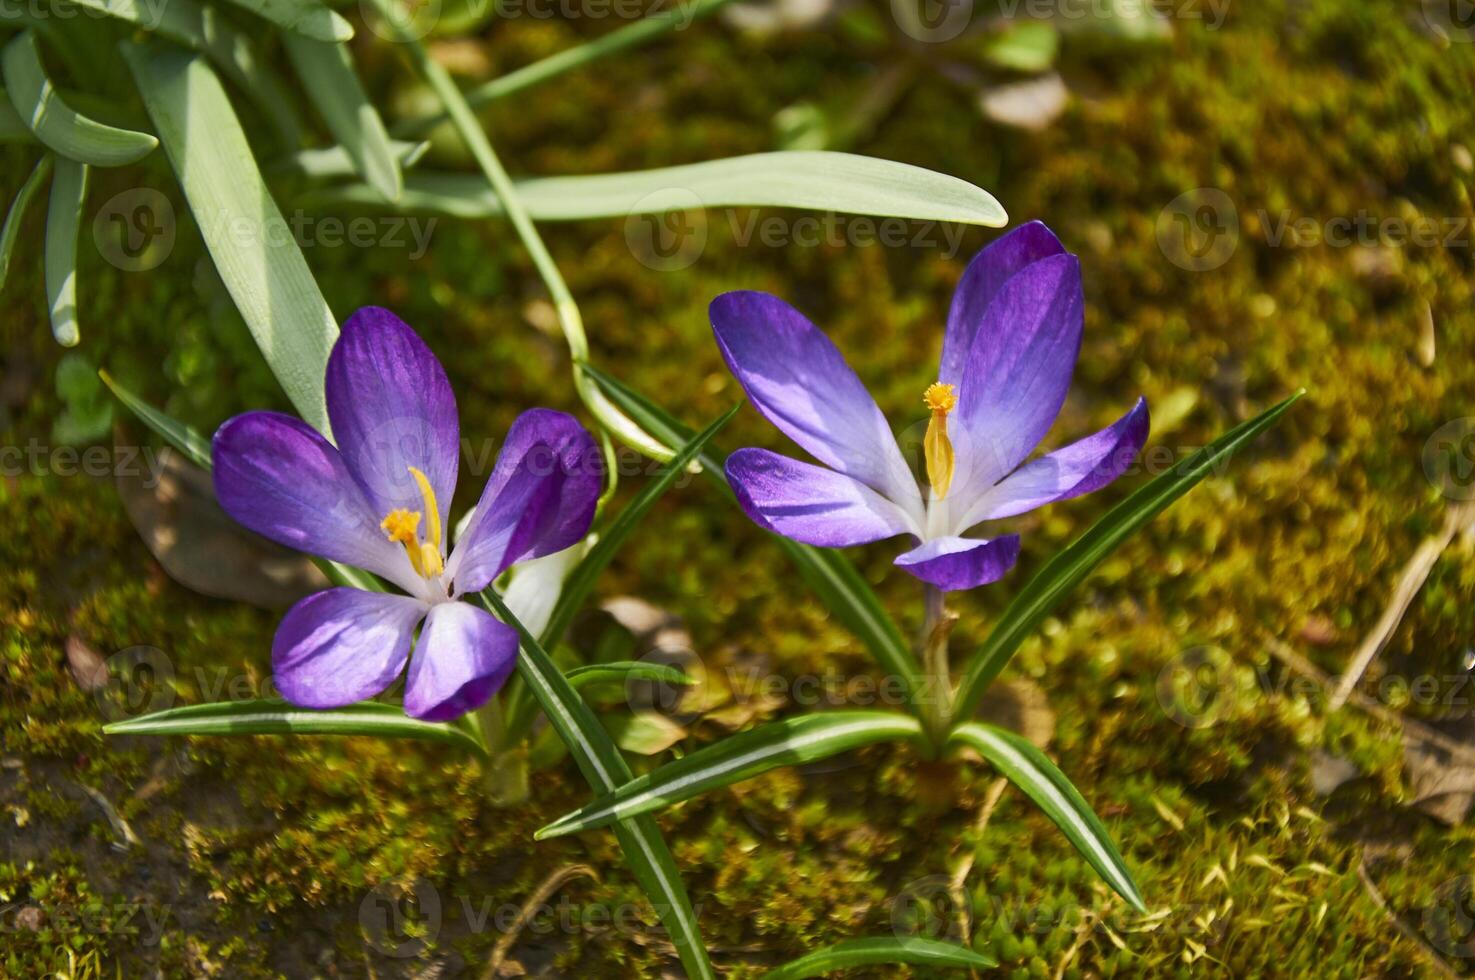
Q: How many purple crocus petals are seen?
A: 11